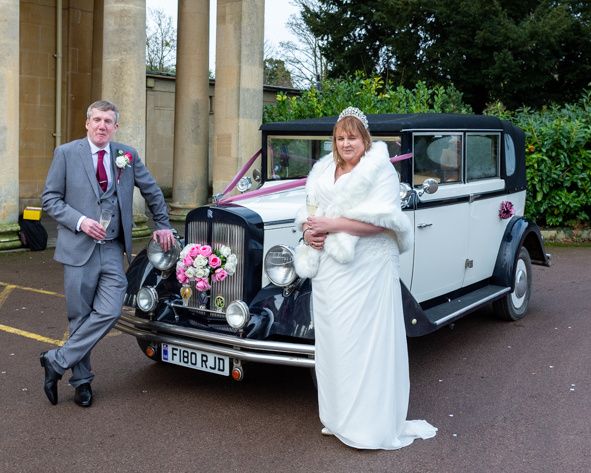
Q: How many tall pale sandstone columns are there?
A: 4